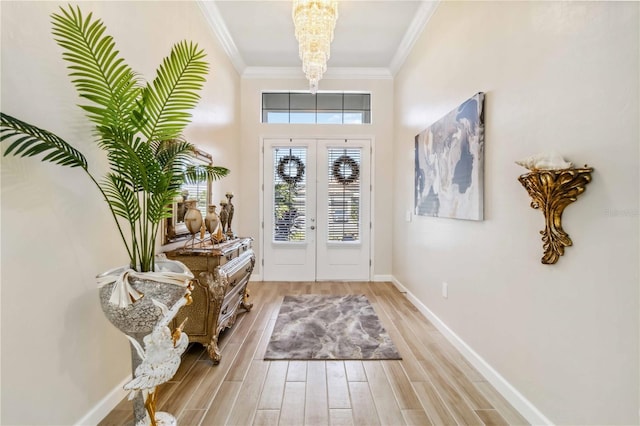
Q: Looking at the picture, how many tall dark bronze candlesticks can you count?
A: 2